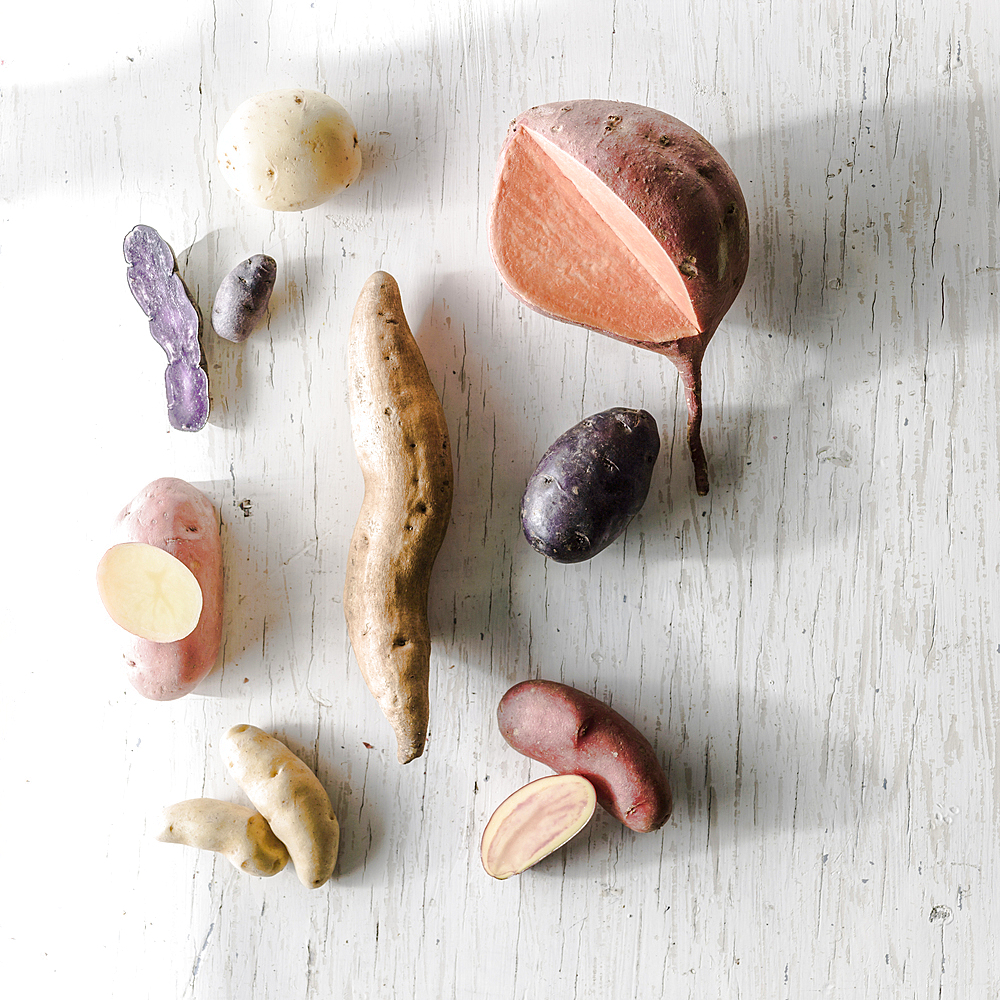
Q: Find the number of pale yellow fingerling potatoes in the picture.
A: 2